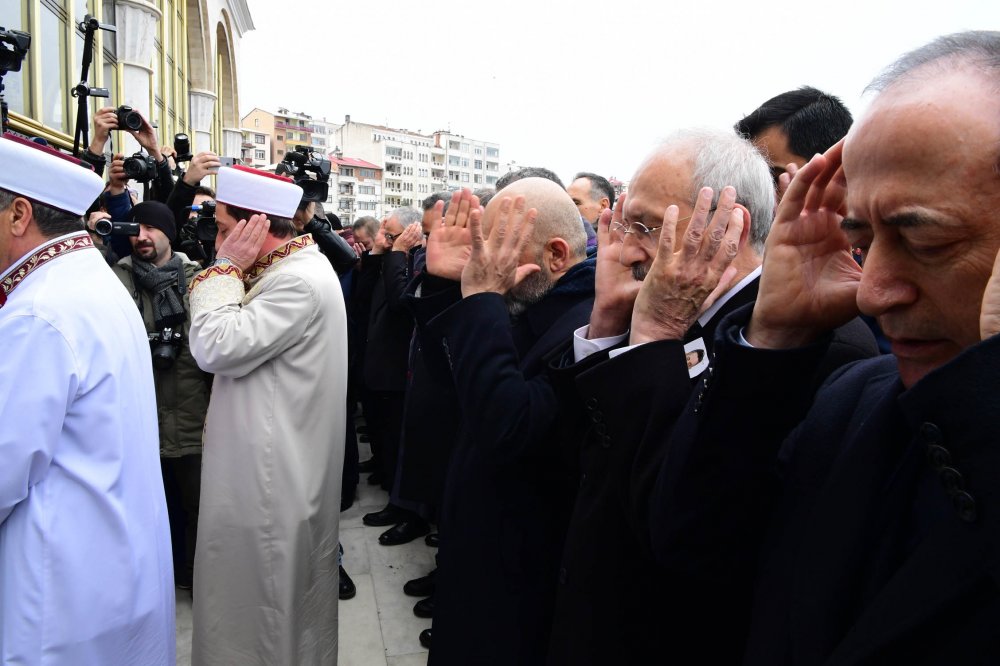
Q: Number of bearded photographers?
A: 1